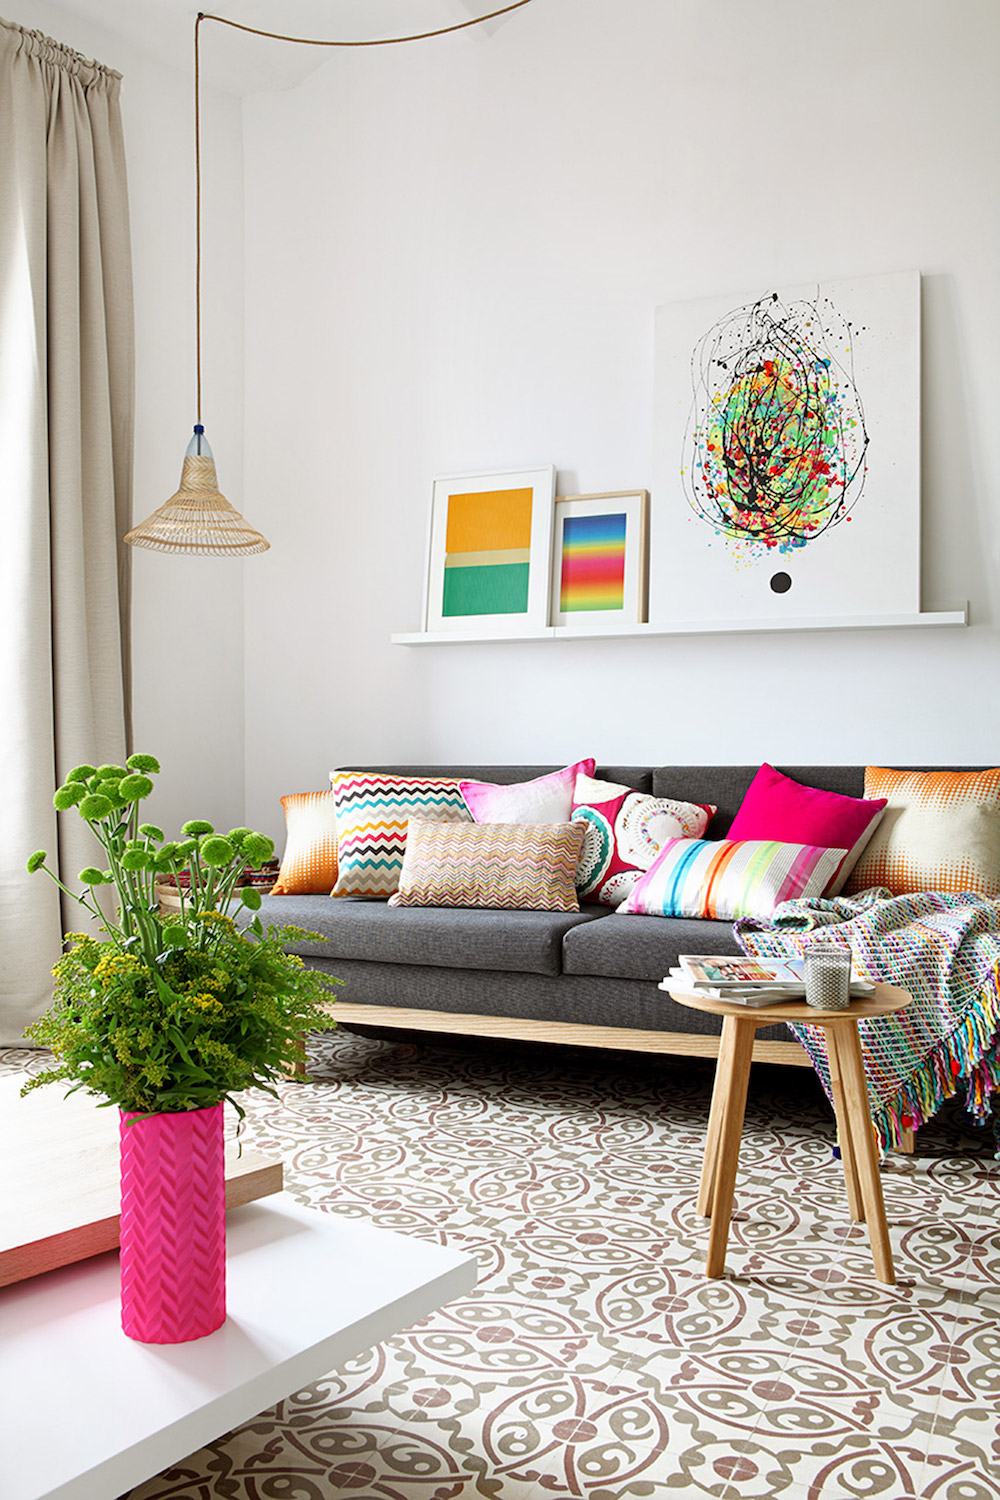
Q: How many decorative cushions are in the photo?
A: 8